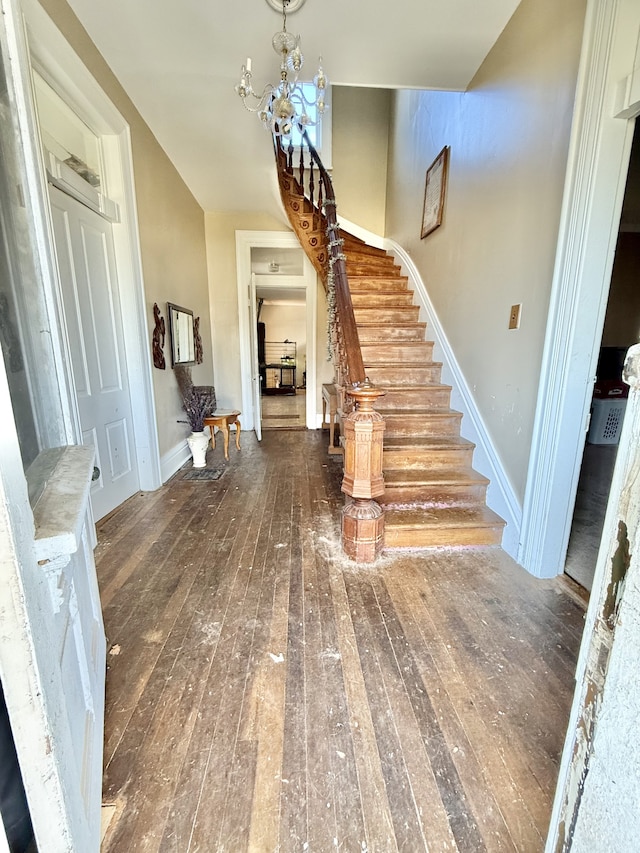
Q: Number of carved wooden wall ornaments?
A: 2